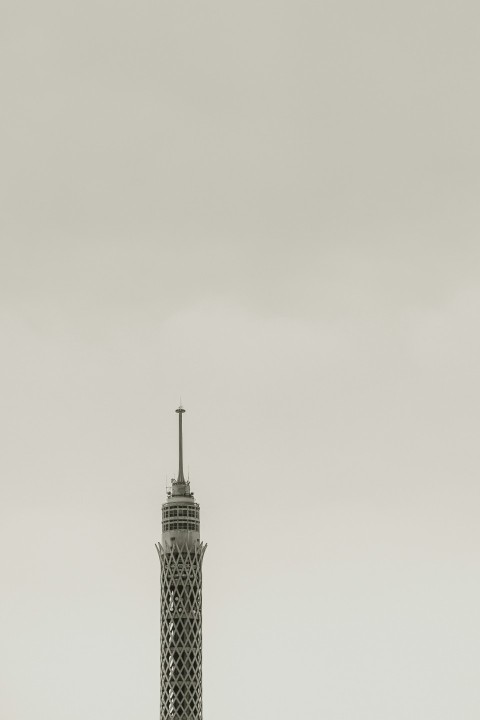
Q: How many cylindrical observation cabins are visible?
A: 1